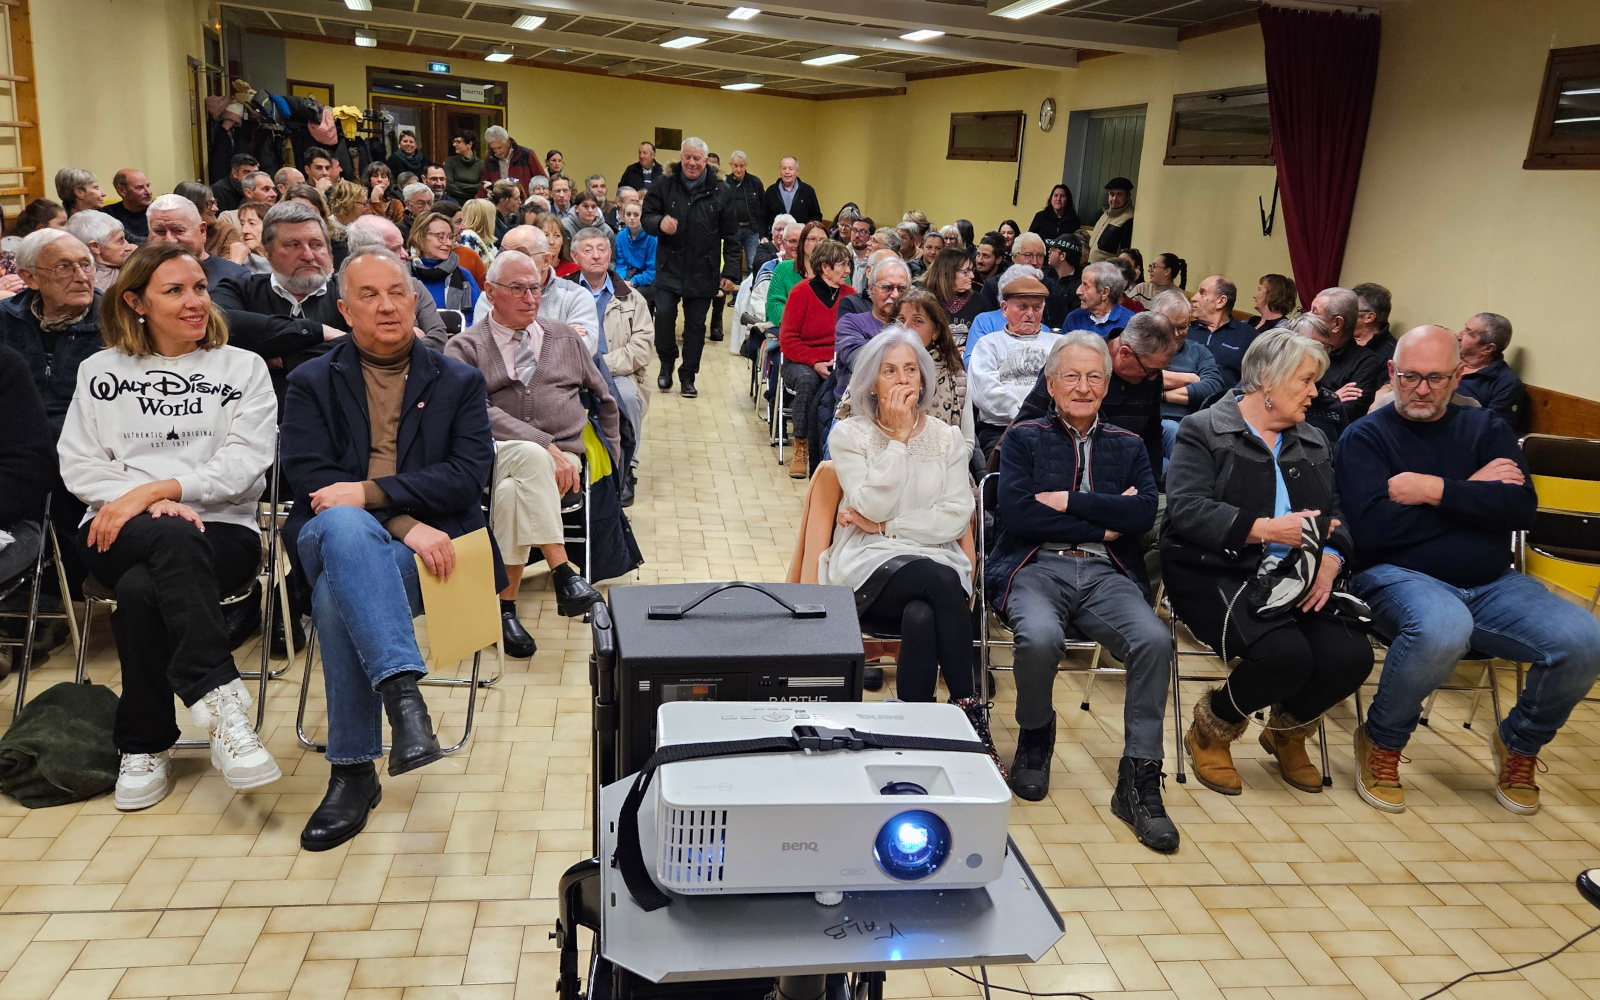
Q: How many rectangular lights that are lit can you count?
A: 10